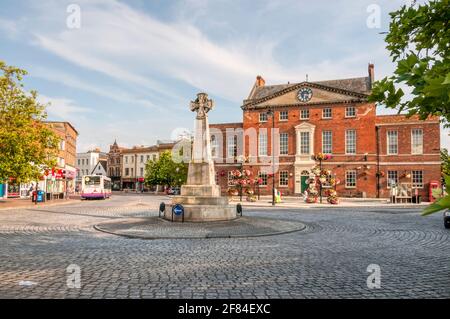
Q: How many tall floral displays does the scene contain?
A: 2